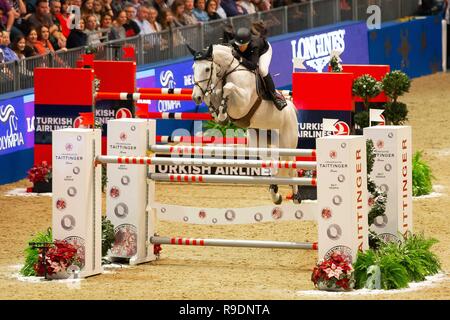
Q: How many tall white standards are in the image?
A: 4